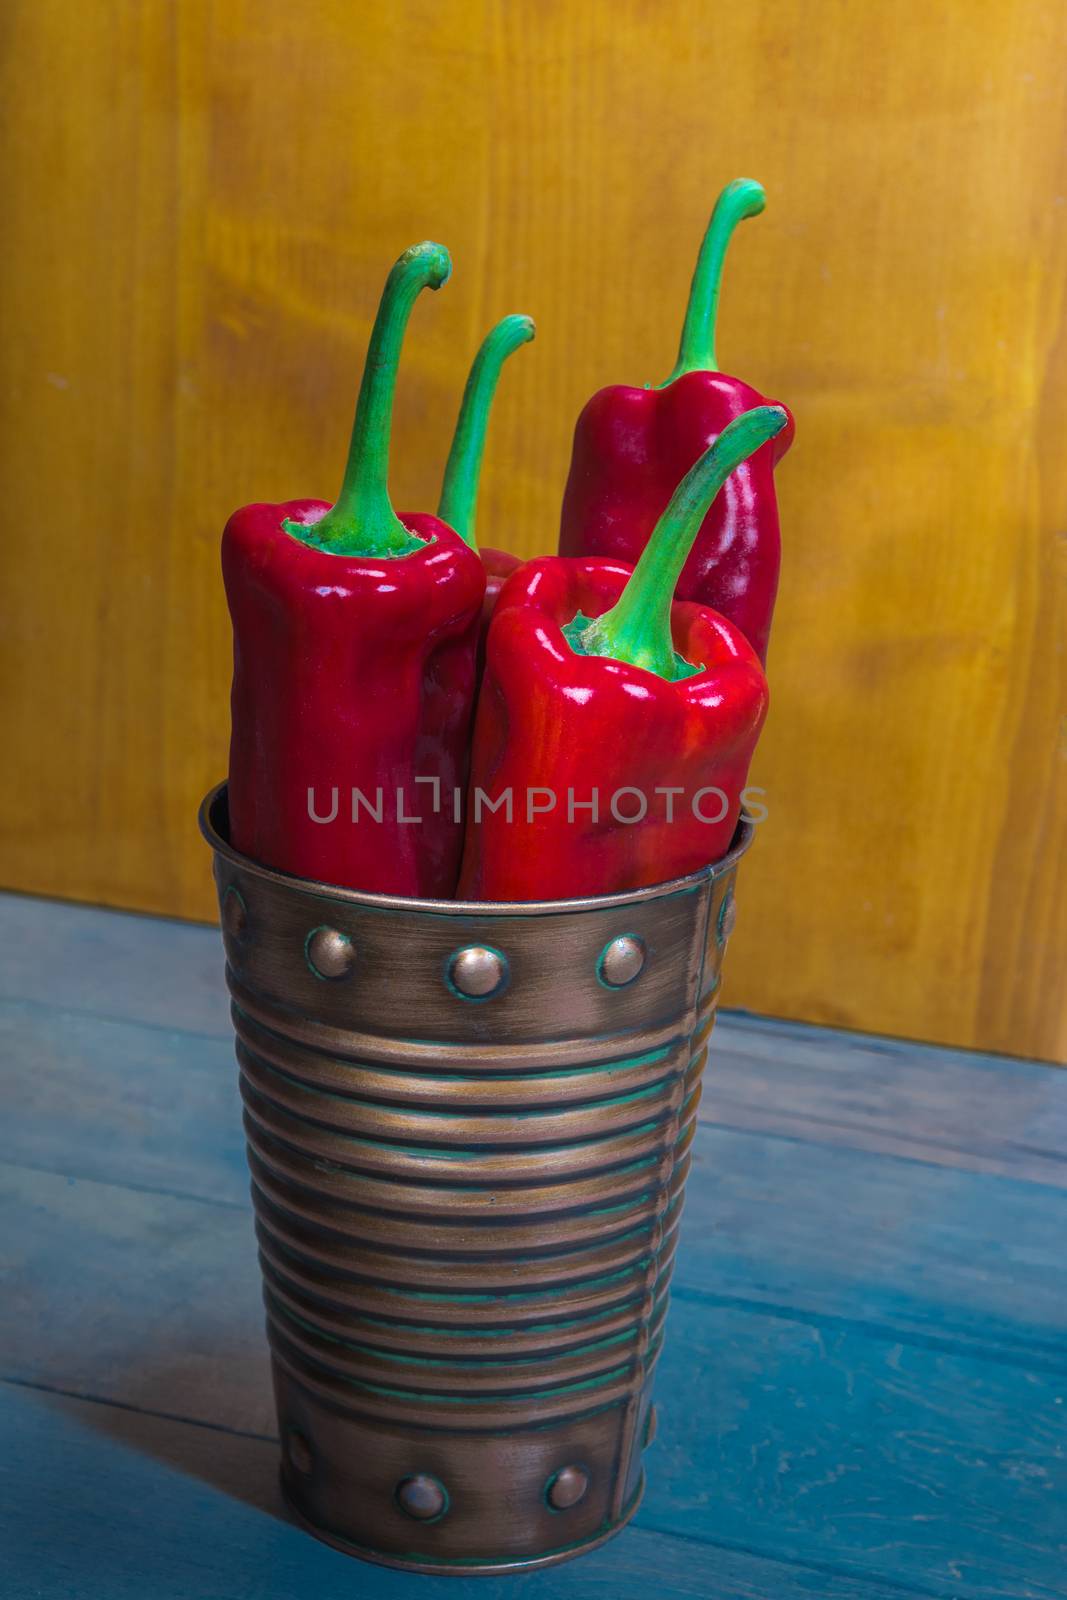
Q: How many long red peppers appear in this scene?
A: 4